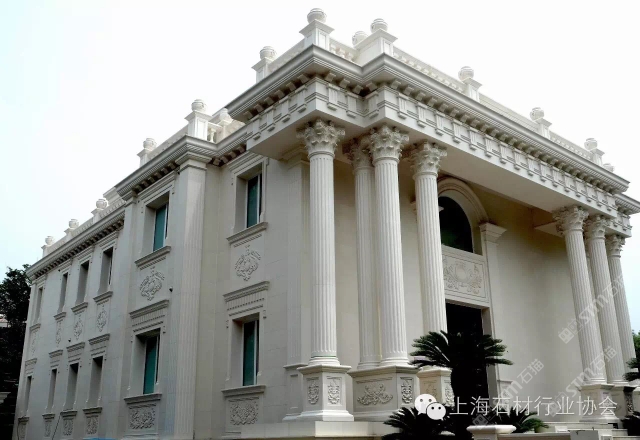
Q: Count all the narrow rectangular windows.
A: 12